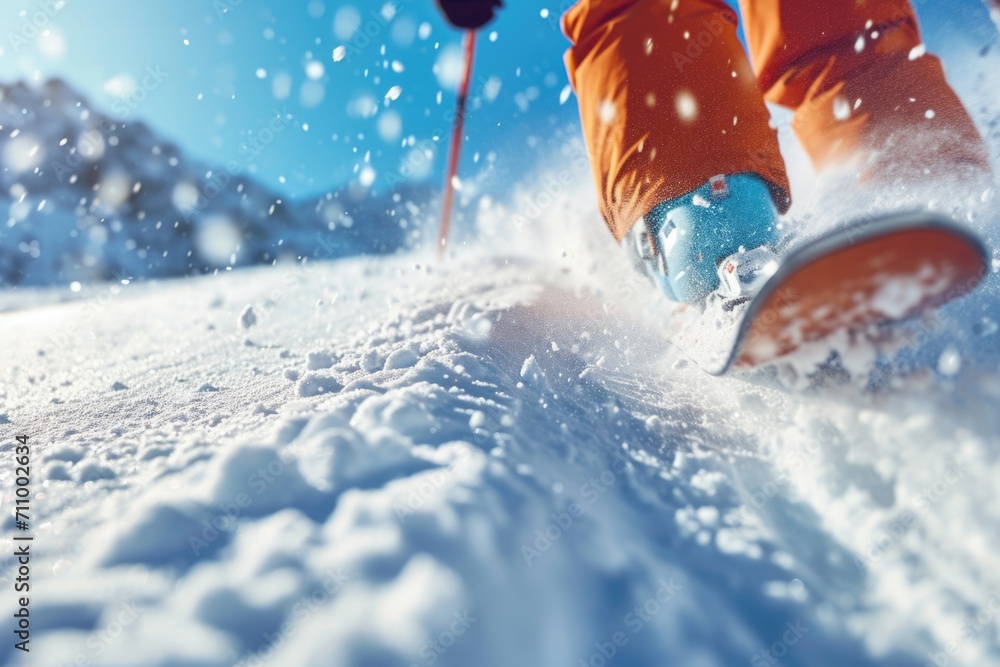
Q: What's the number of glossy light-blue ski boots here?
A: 1